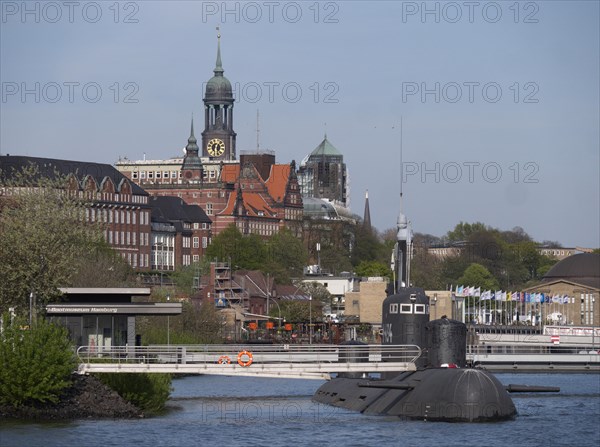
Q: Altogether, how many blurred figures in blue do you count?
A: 0